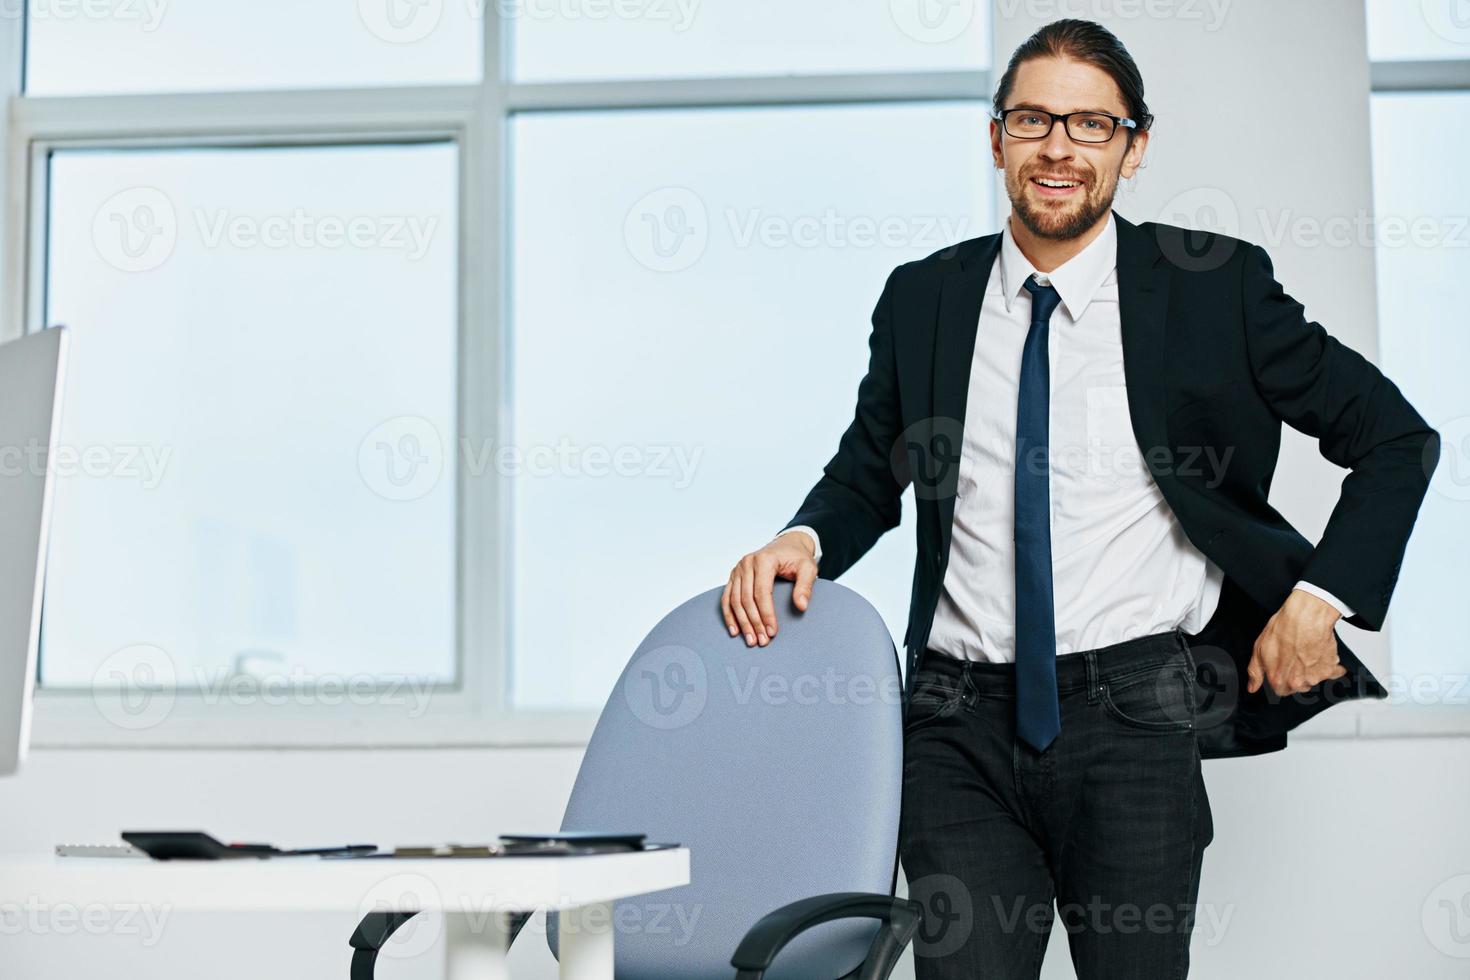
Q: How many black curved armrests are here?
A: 2